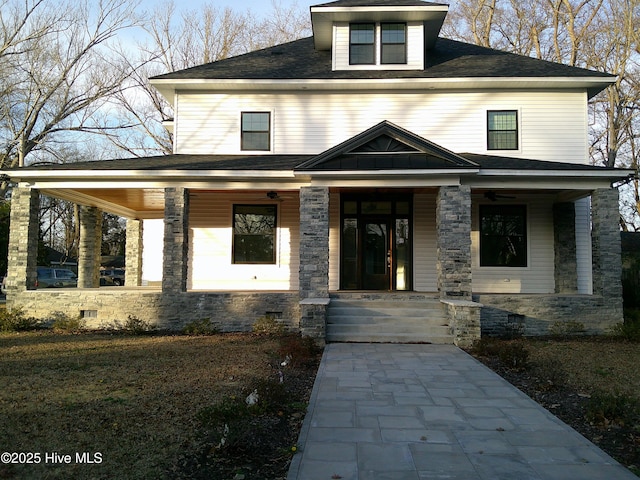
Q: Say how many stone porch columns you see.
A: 8